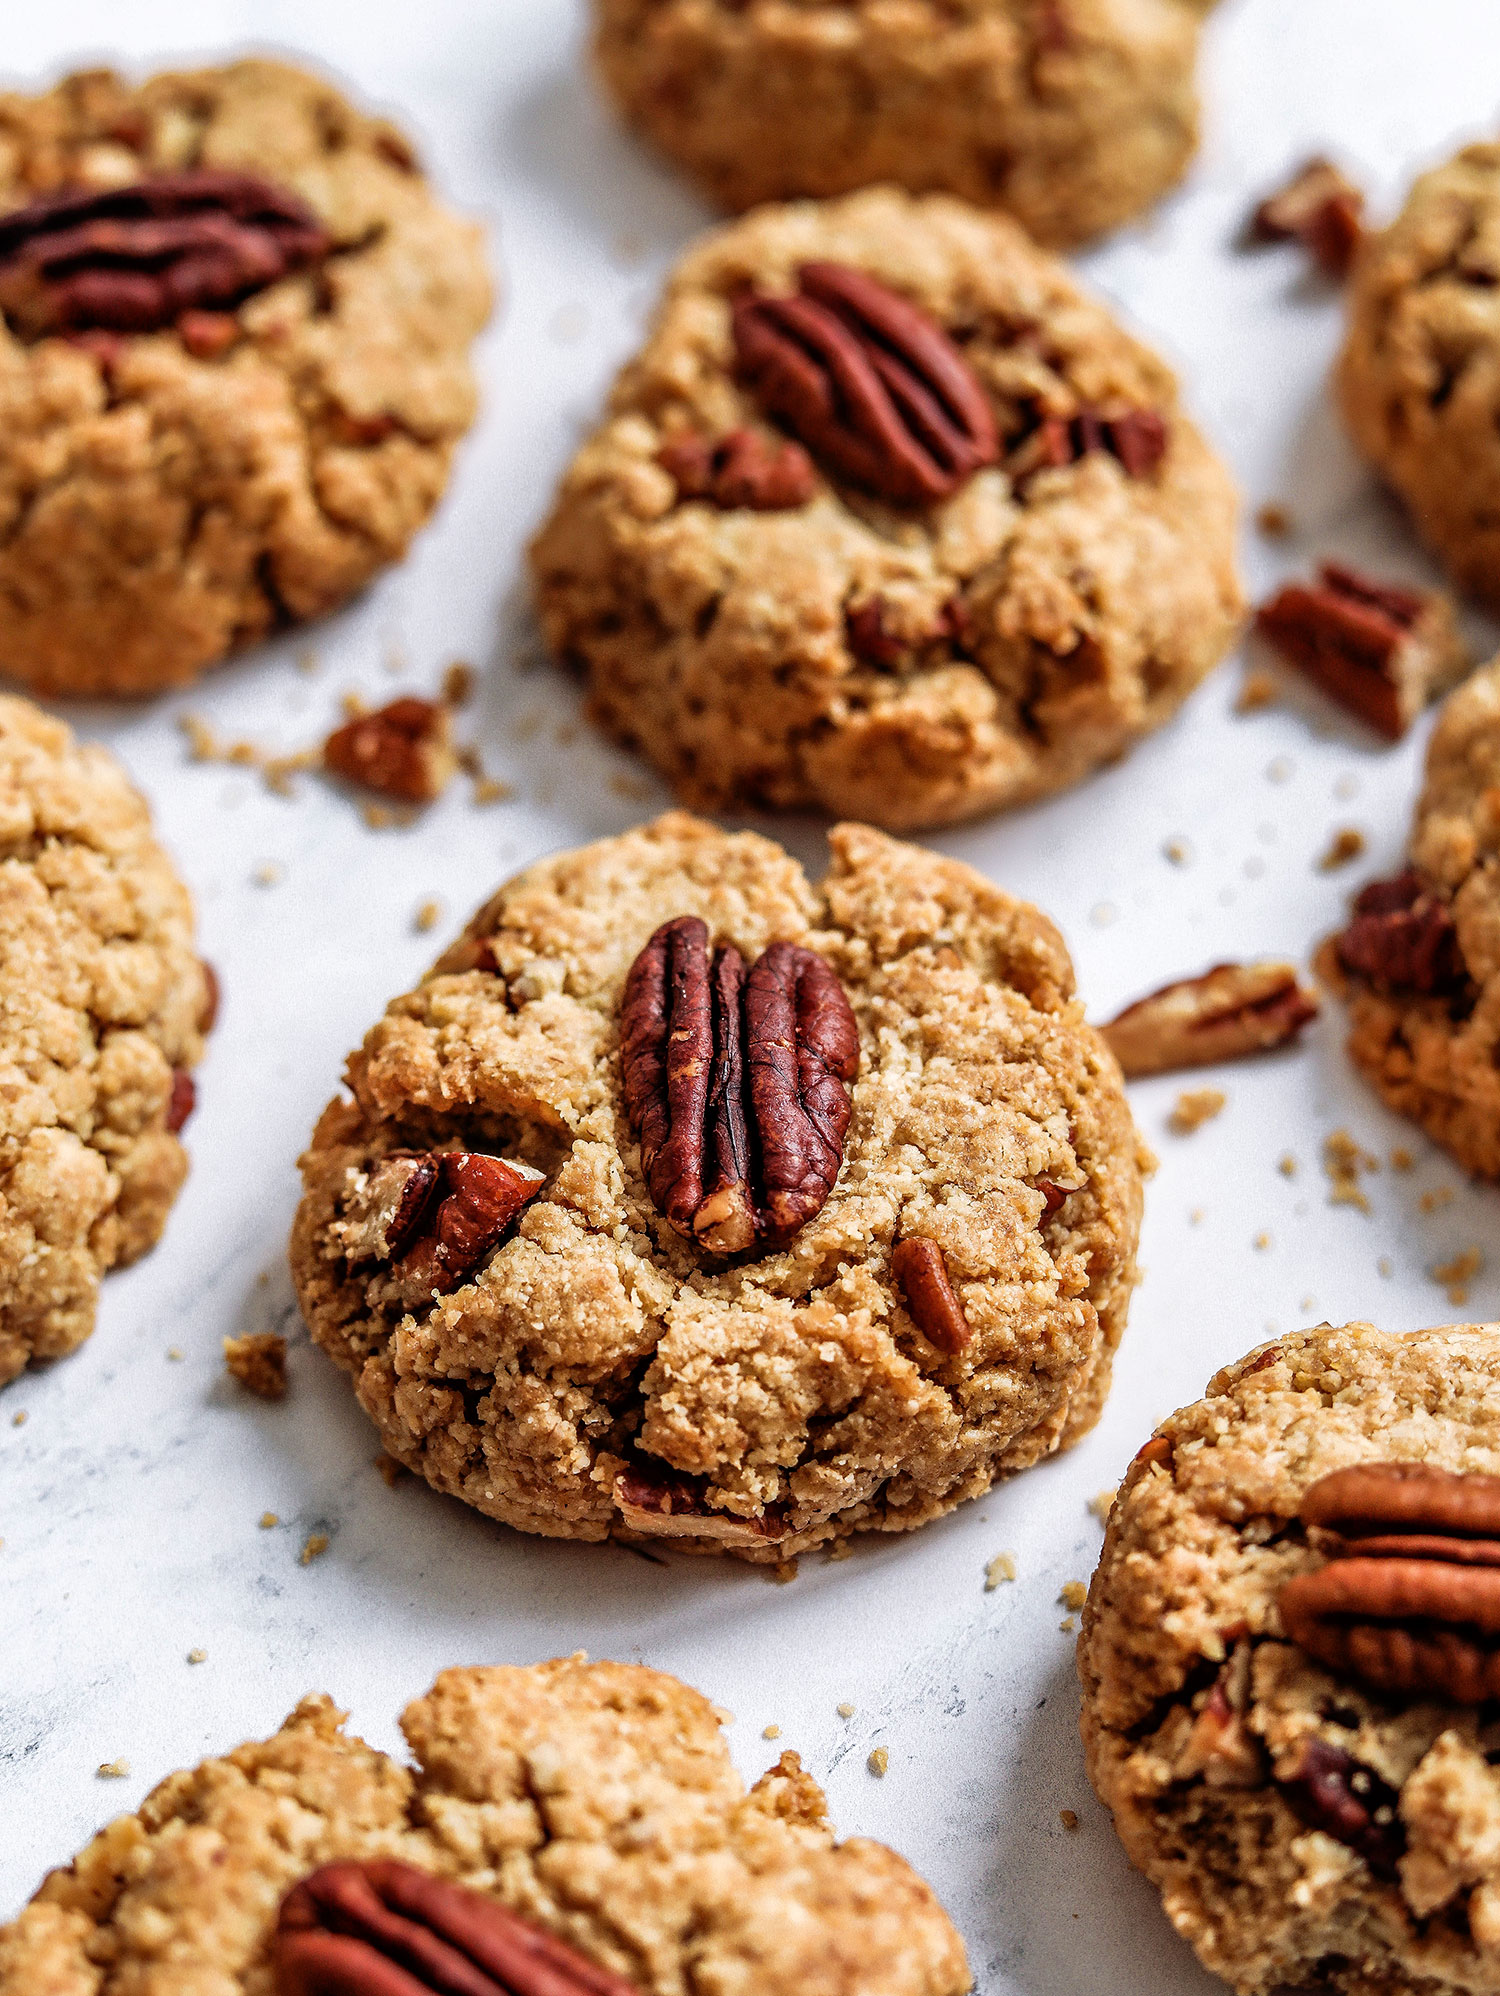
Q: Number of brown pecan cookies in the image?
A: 9